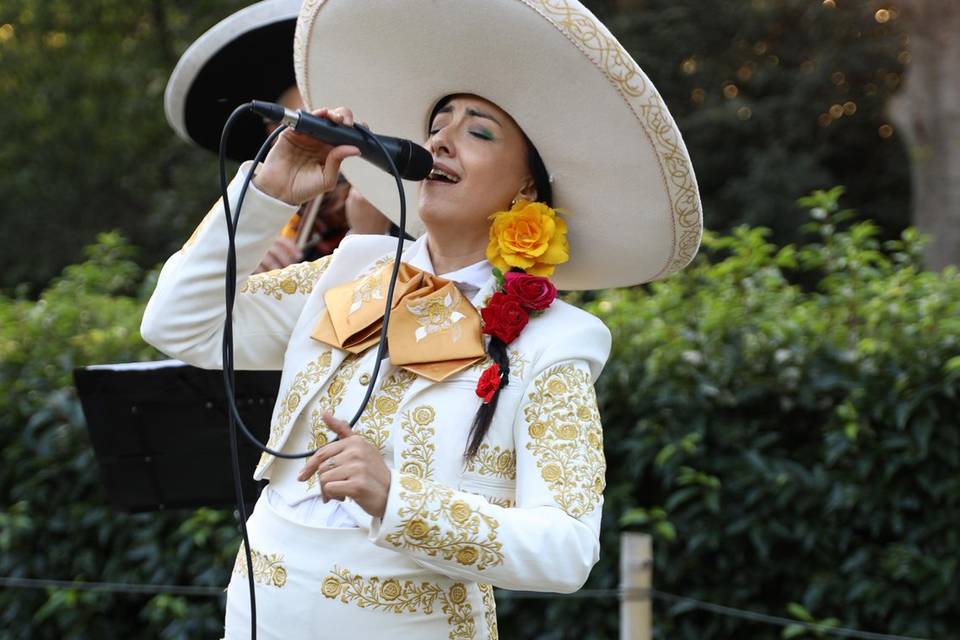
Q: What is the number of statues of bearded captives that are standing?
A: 0